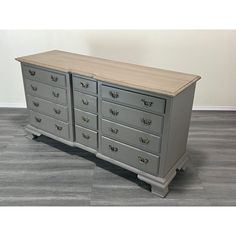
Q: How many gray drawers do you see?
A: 12